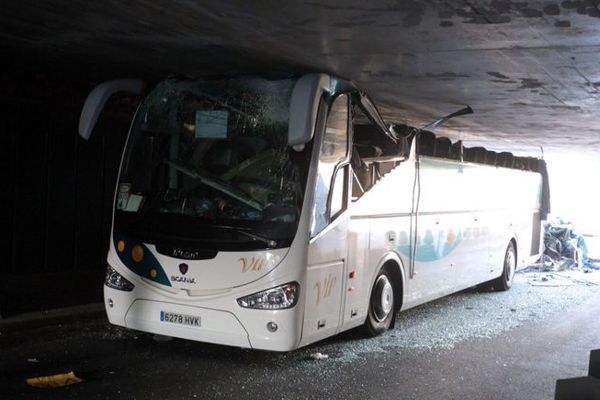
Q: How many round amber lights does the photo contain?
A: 3